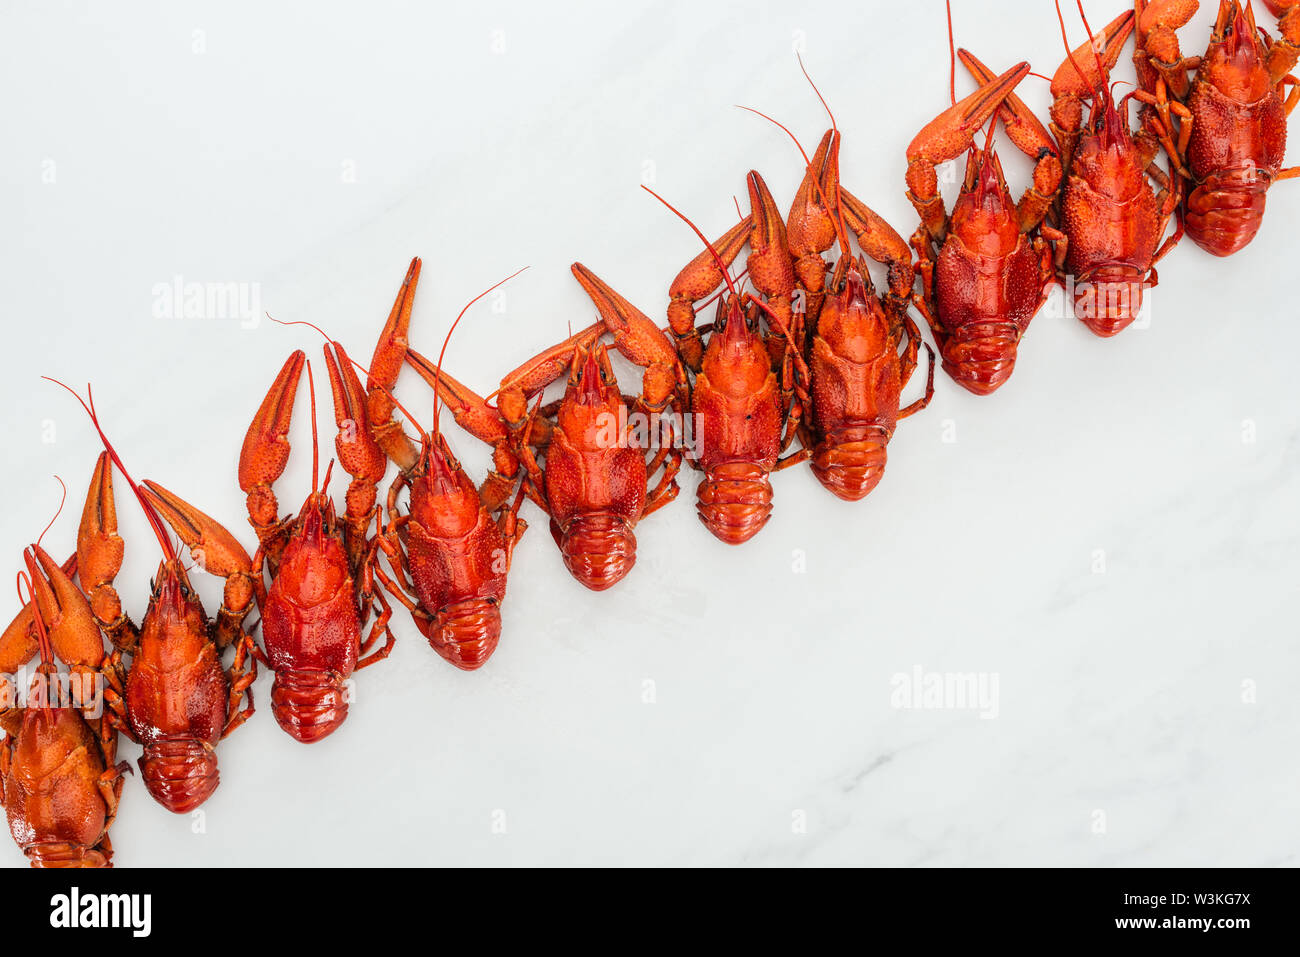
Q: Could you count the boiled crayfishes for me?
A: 10